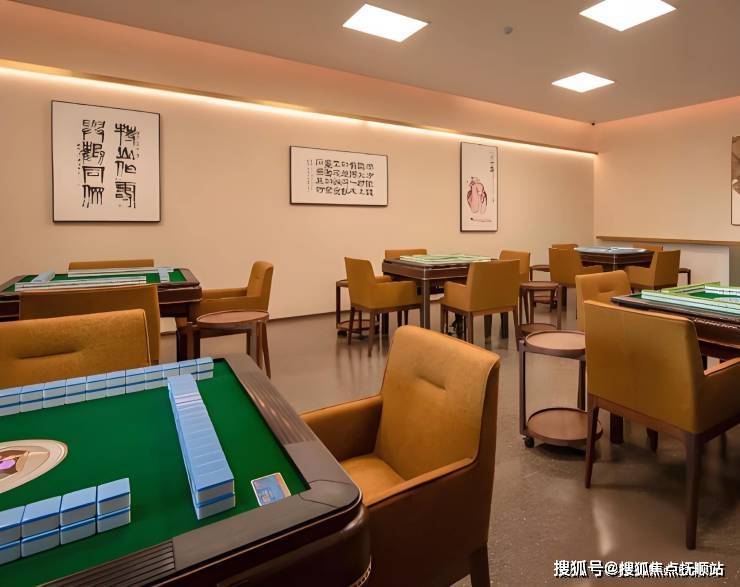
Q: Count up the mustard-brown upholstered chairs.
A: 15